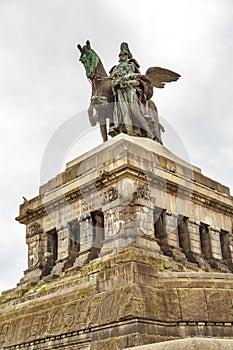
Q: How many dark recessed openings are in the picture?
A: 7